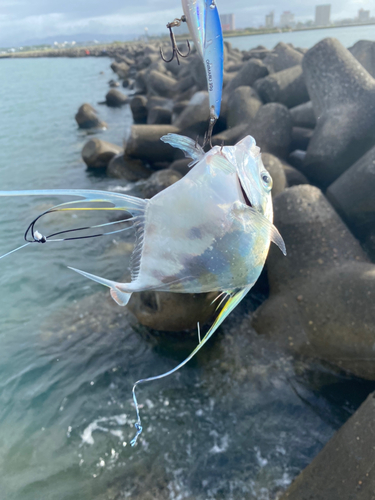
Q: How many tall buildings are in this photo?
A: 5